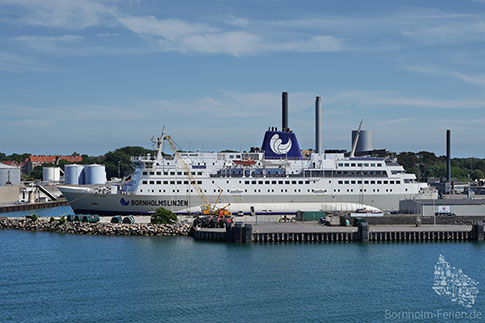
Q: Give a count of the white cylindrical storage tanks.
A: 4